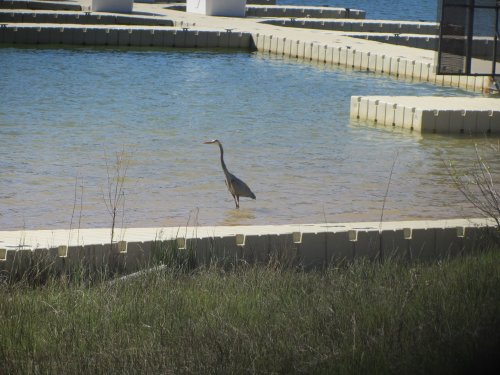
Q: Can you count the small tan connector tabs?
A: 9